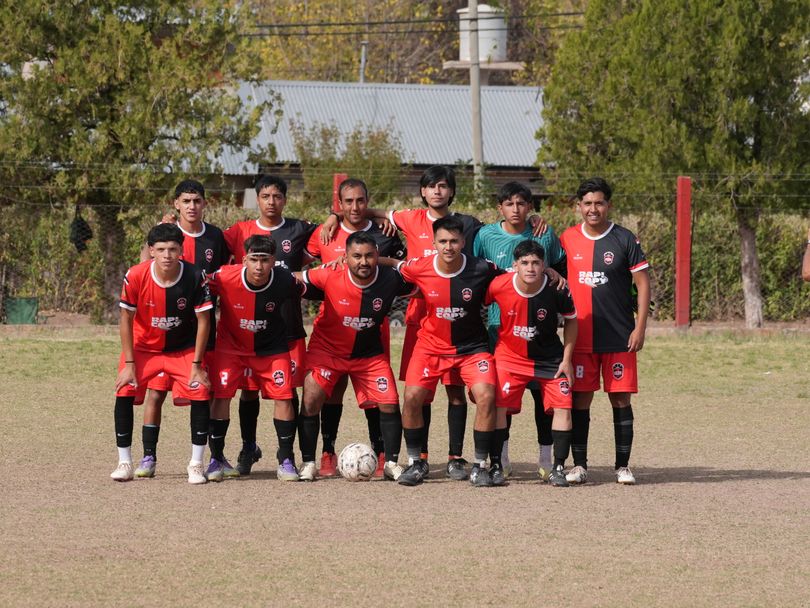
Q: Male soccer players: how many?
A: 11